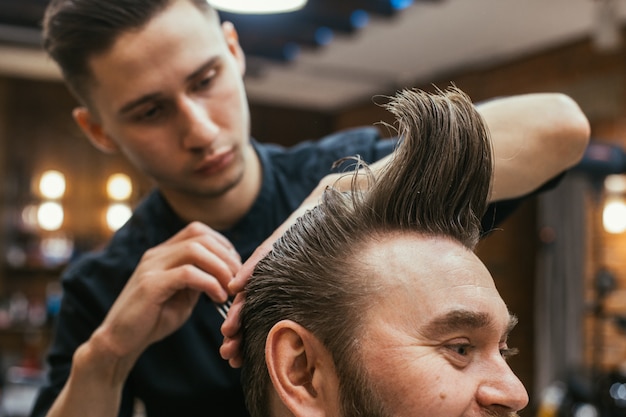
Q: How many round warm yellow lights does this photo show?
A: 5